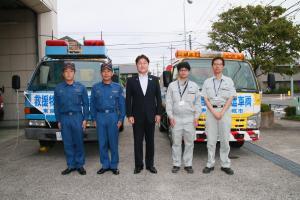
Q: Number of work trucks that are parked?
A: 2